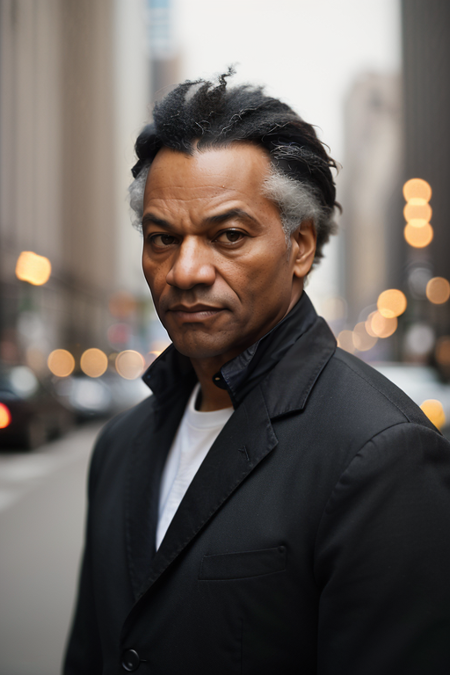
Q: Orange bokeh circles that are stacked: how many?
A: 3